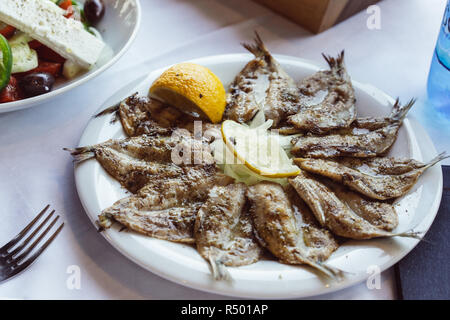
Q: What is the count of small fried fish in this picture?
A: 10